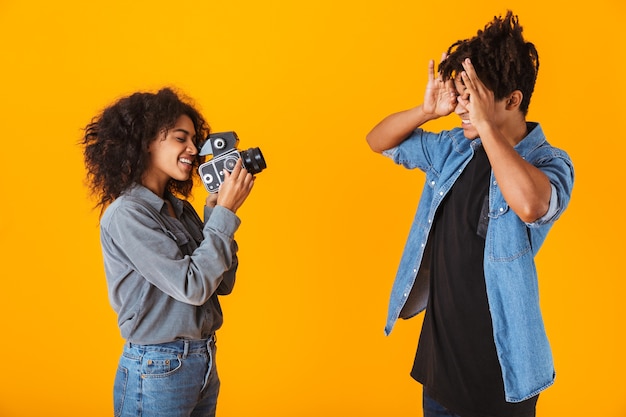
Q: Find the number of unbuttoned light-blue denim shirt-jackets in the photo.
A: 1